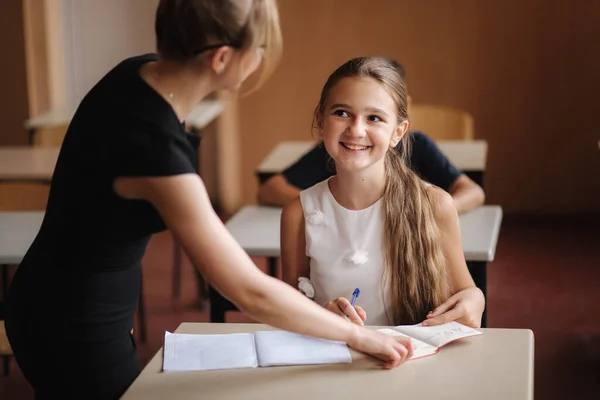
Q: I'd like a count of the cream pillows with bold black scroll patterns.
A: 0